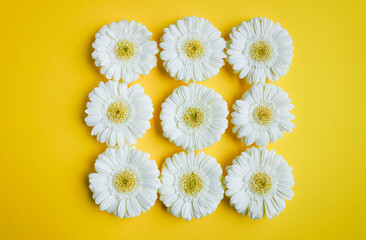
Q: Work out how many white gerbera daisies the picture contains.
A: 9